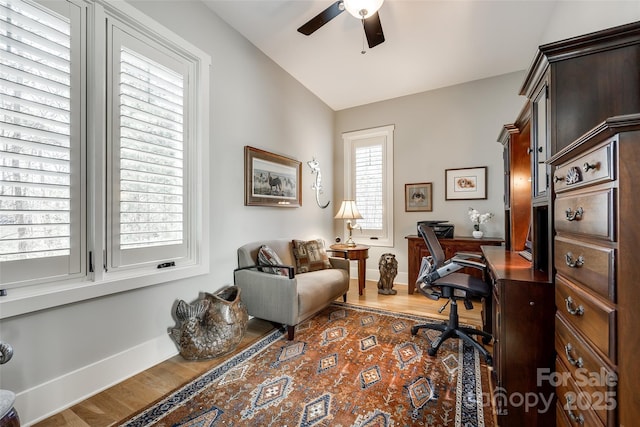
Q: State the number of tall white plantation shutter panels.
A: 3